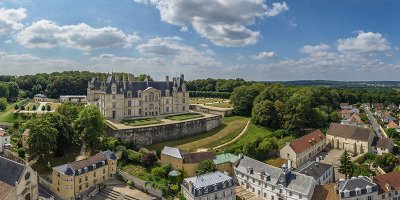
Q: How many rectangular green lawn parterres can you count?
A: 2